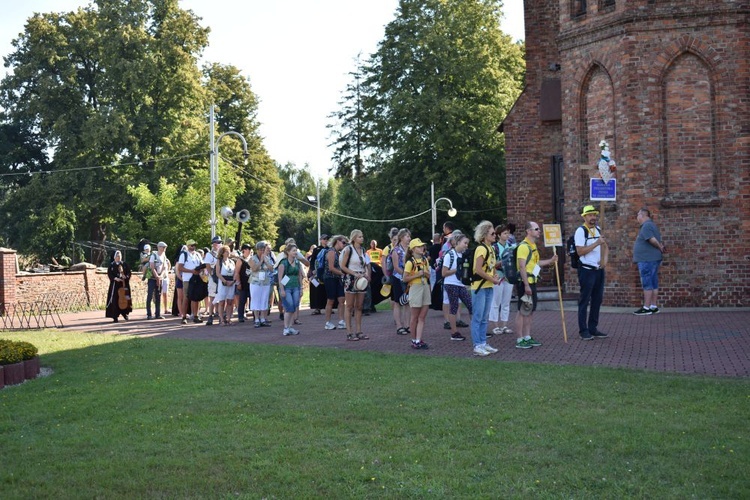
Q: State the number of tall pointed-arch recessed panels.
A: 2